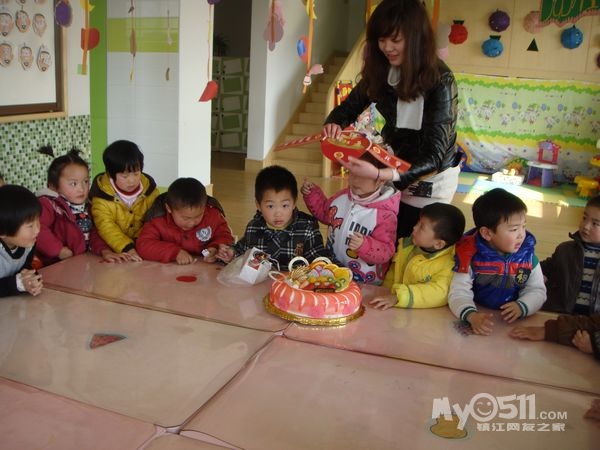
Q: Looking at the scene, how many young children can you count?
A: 9